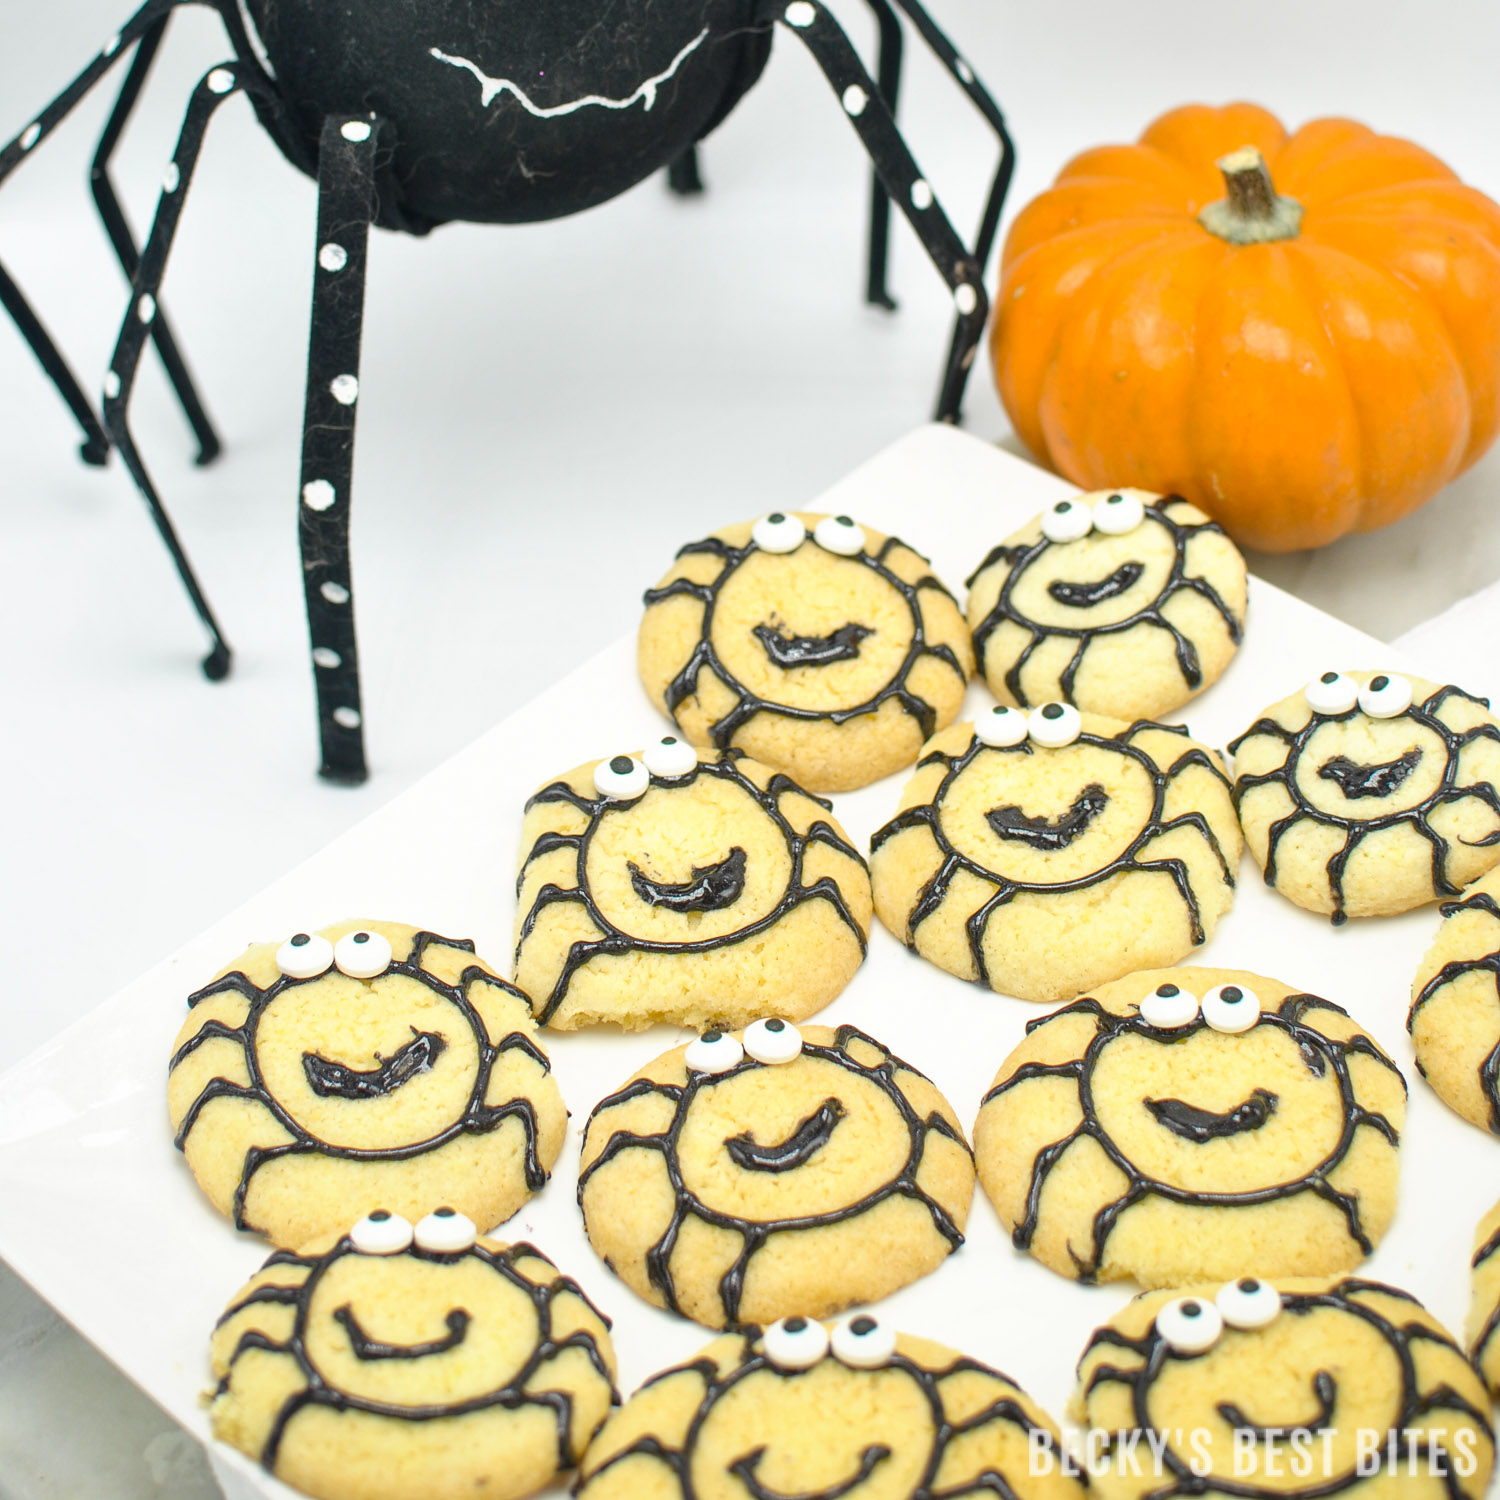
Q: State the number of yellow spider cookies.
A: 13